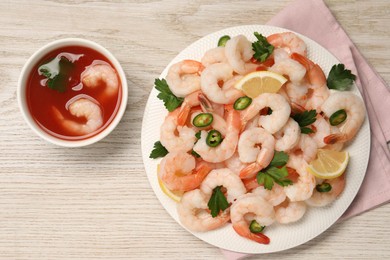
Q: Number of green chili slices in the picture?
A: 7